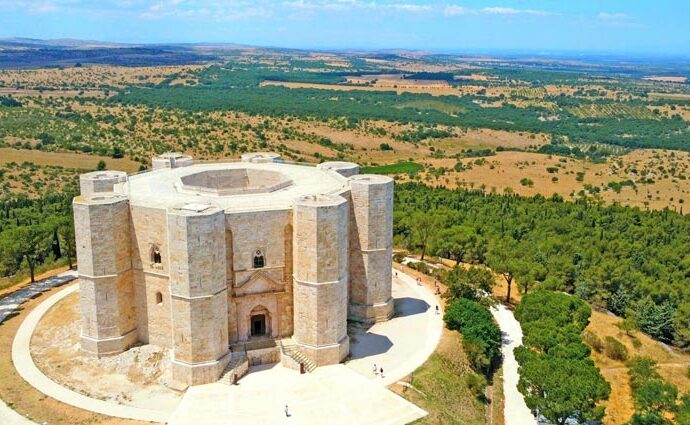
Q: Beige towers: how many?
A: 8